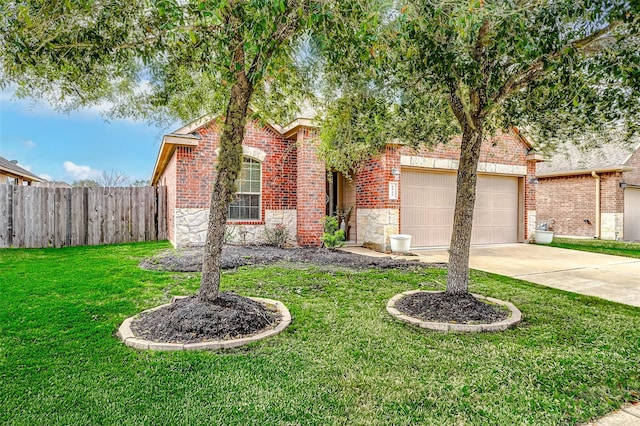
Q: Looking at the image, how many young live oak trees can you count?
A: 2